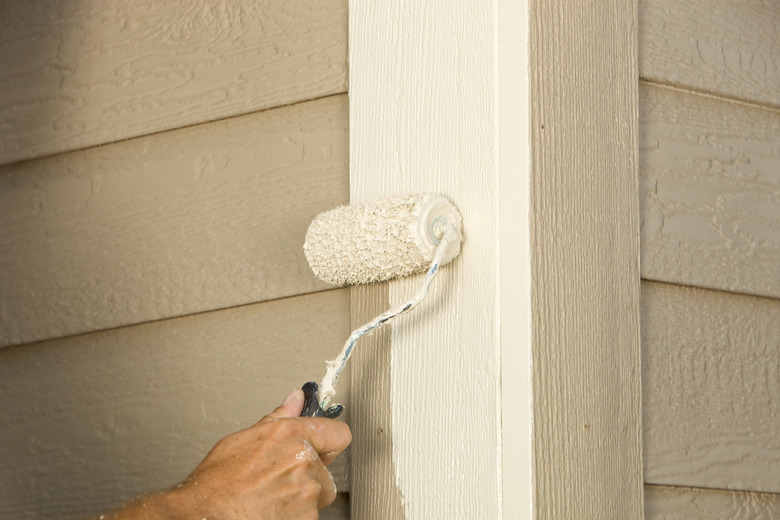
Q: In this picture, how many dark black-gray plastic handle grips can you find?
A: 1